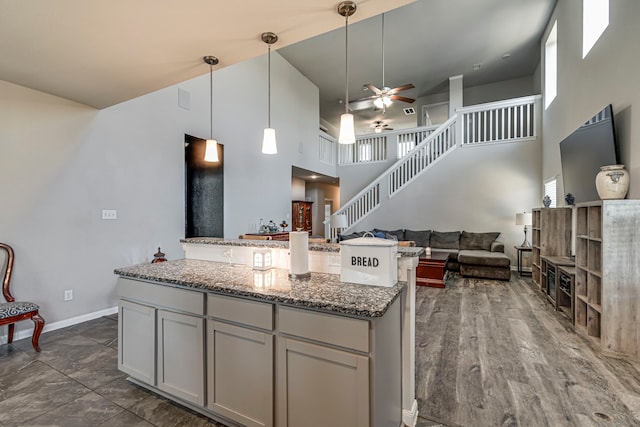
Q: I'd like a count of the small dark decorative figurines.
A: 2